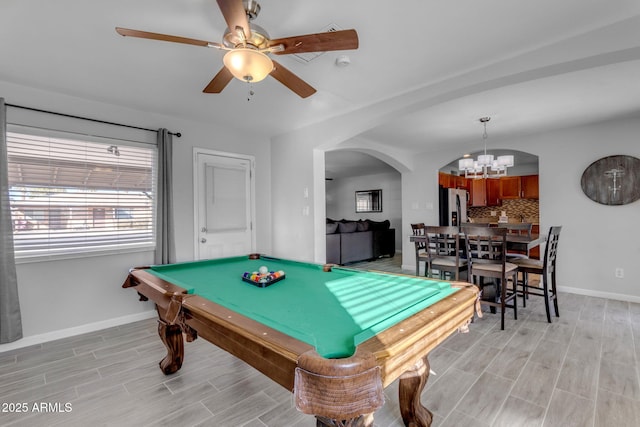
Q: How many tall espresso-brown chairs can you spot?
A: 6